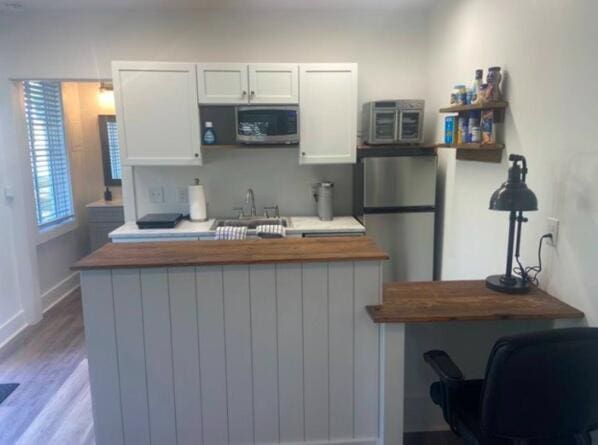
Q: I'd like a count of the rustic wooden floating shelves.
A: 2